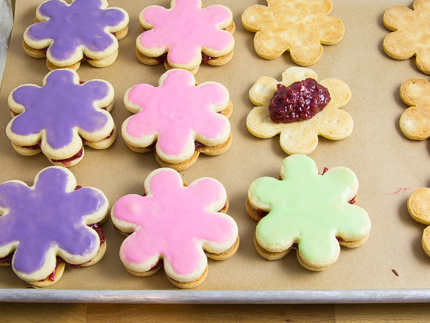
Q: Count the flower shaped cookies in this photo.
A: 12